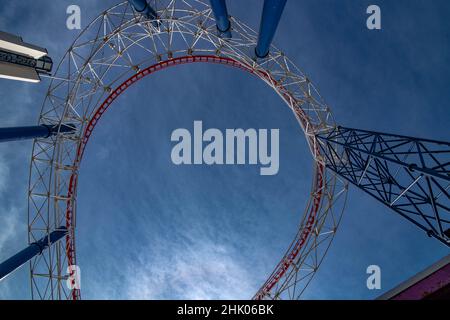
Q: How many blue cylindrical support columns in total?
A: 5